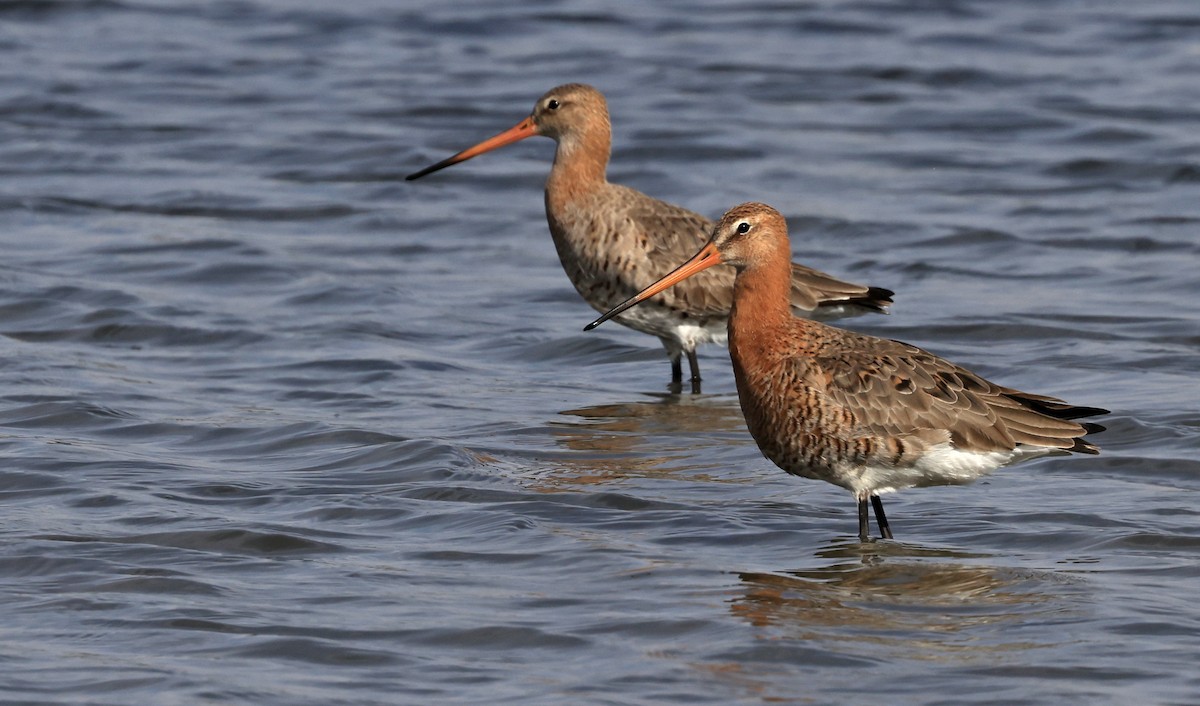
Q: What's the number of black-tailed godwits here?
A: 2